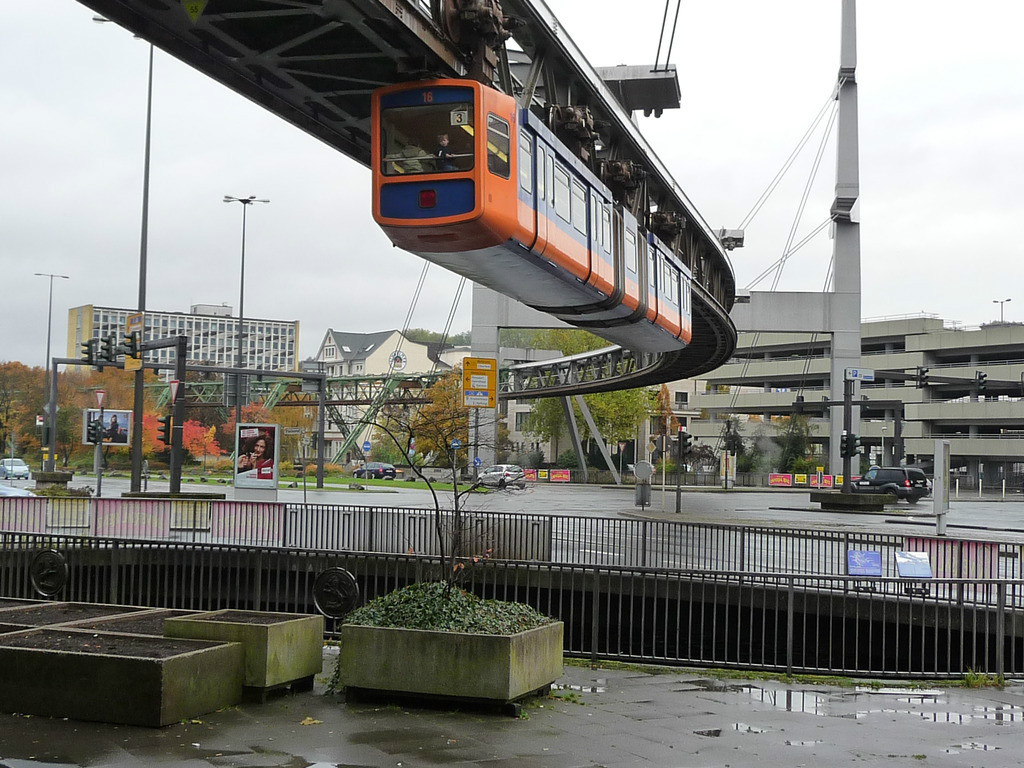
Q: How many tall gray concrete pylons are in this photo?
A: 2